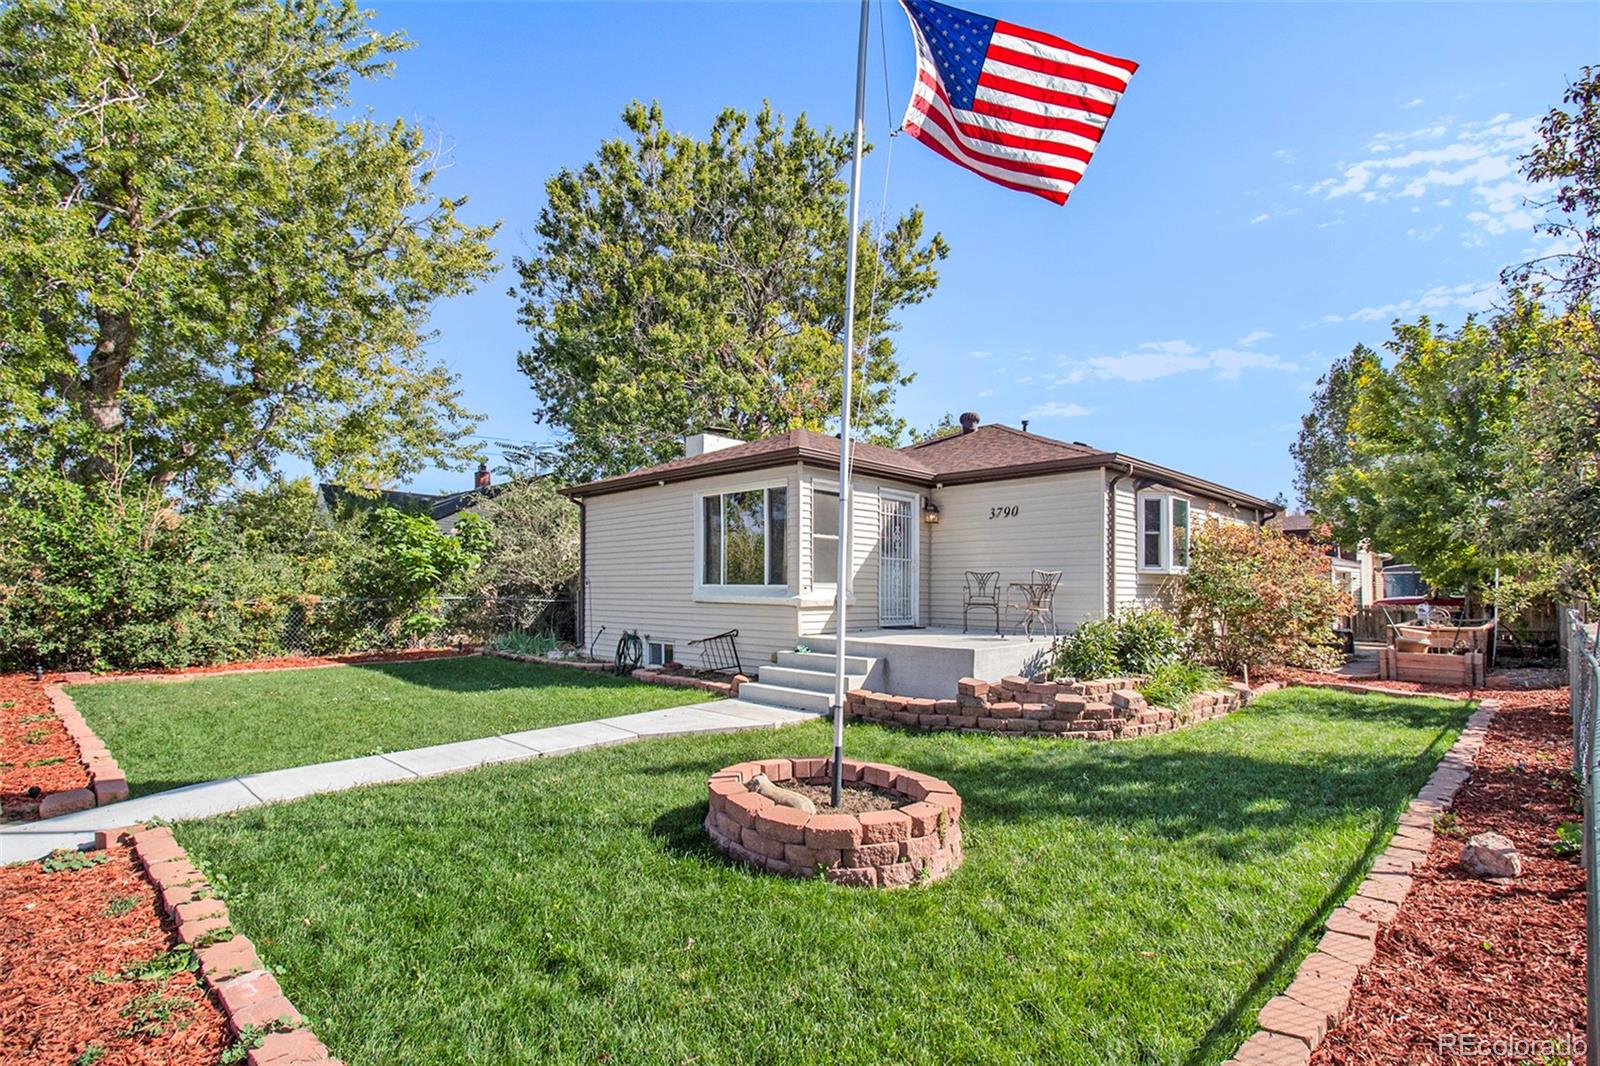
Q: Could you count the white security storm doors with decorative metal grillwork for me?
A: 1